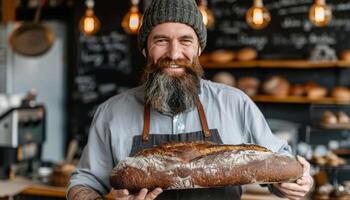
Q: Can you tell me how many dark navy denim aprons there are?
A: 1